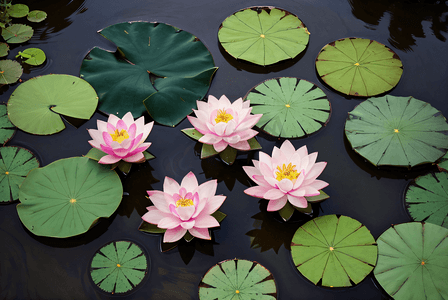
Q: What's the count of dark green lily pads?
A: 1